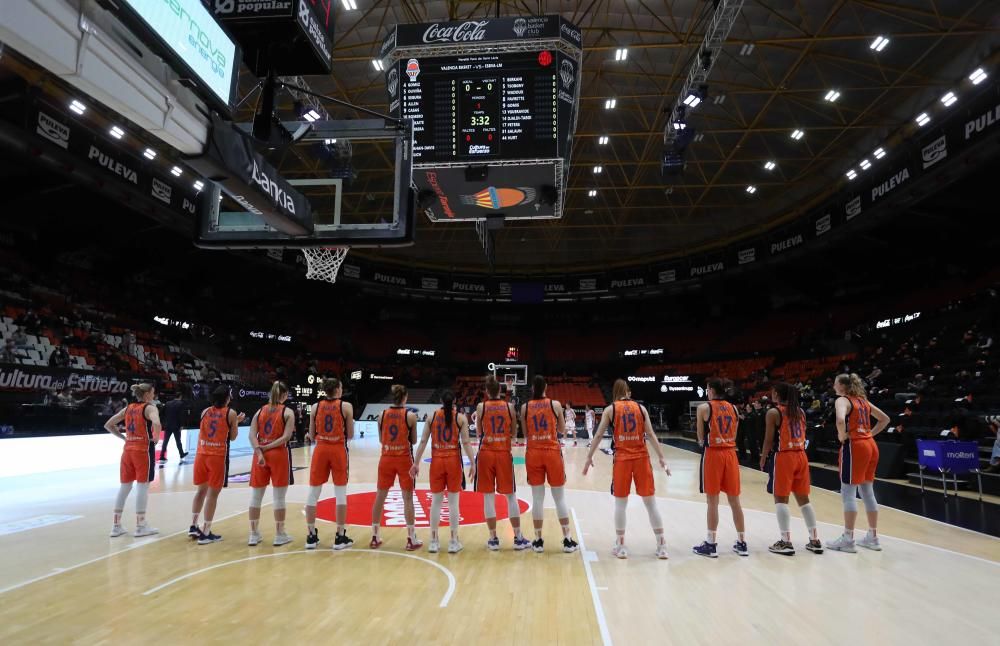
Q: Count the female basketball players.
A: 12